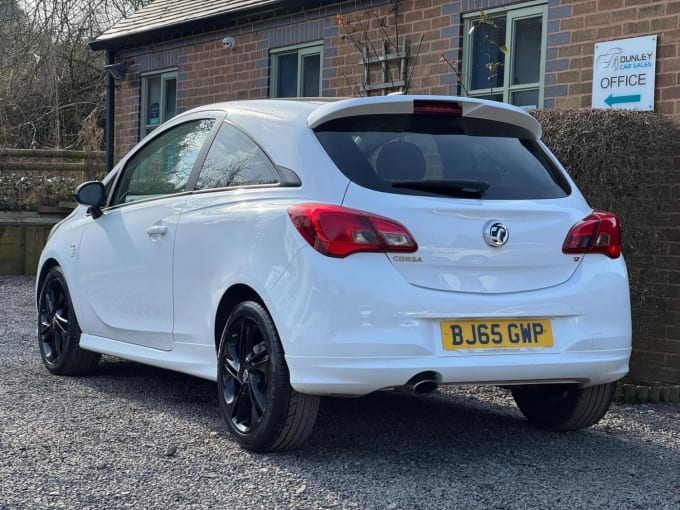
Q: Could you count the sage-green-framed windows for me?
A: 3